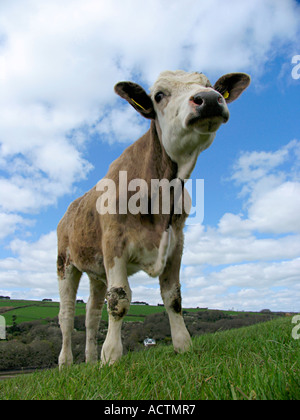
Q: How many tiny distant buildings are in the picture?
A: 1